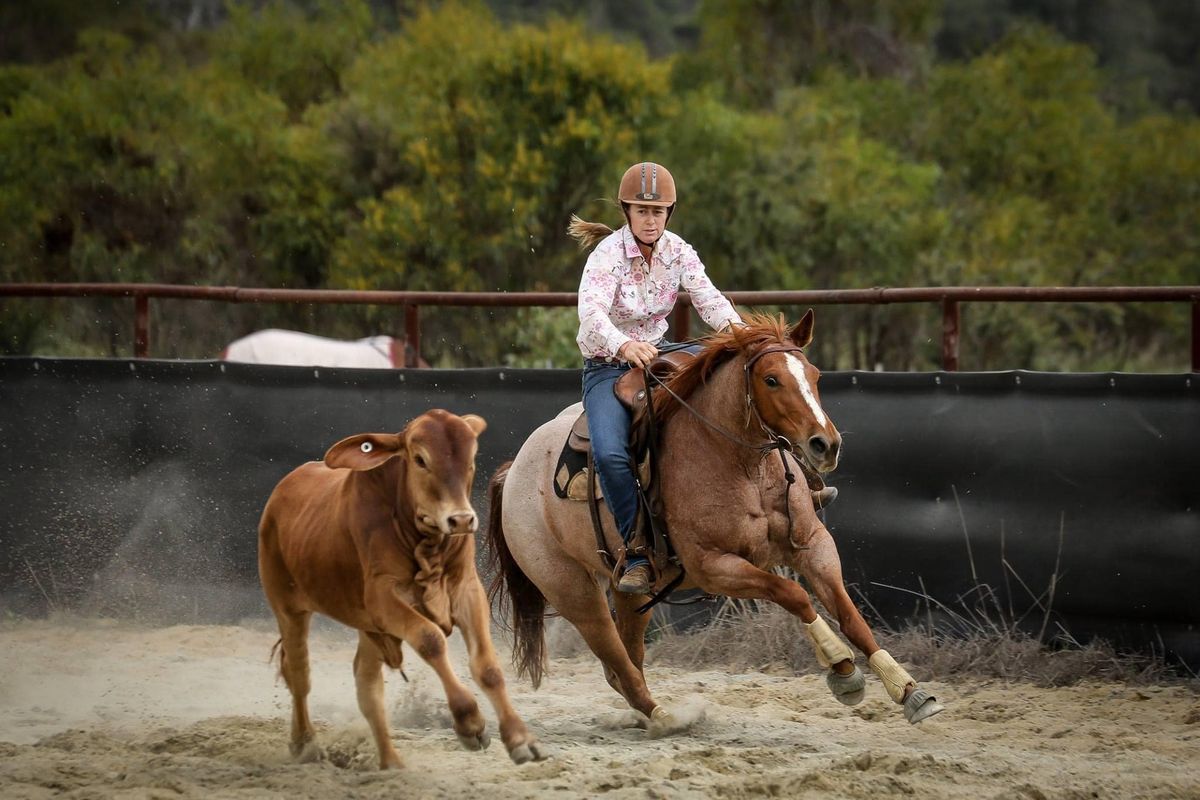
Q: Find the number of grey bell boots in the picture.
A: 2